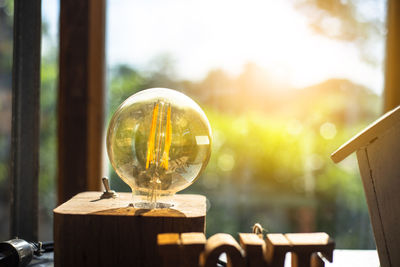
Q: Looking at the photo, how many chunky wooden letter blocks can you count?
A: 4